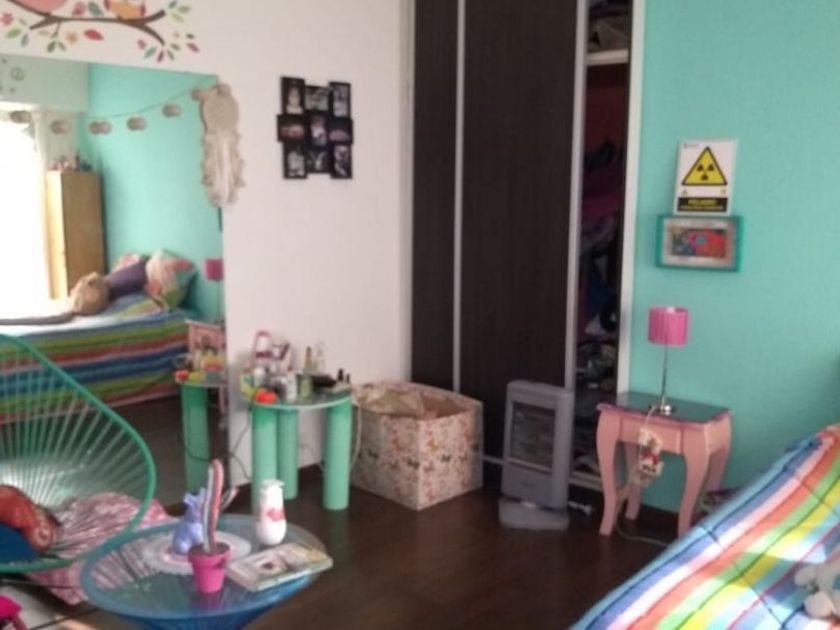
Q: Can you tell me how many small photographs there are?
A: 9